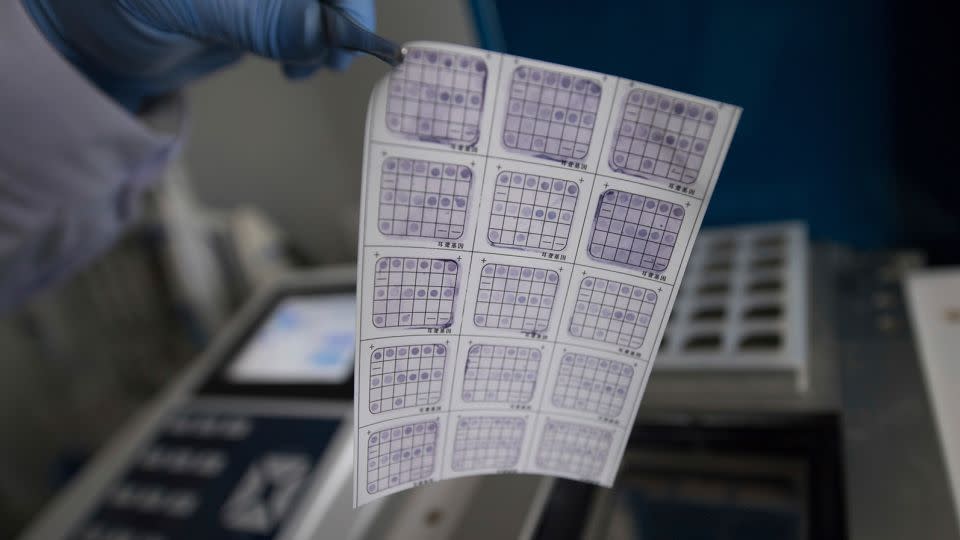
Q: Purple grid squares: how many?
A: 15